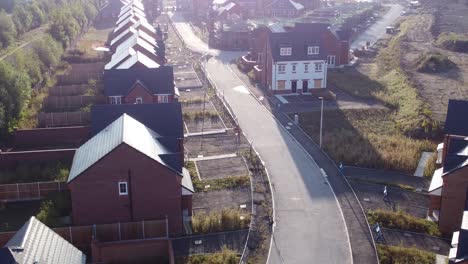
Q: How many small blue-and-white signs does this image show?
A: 3